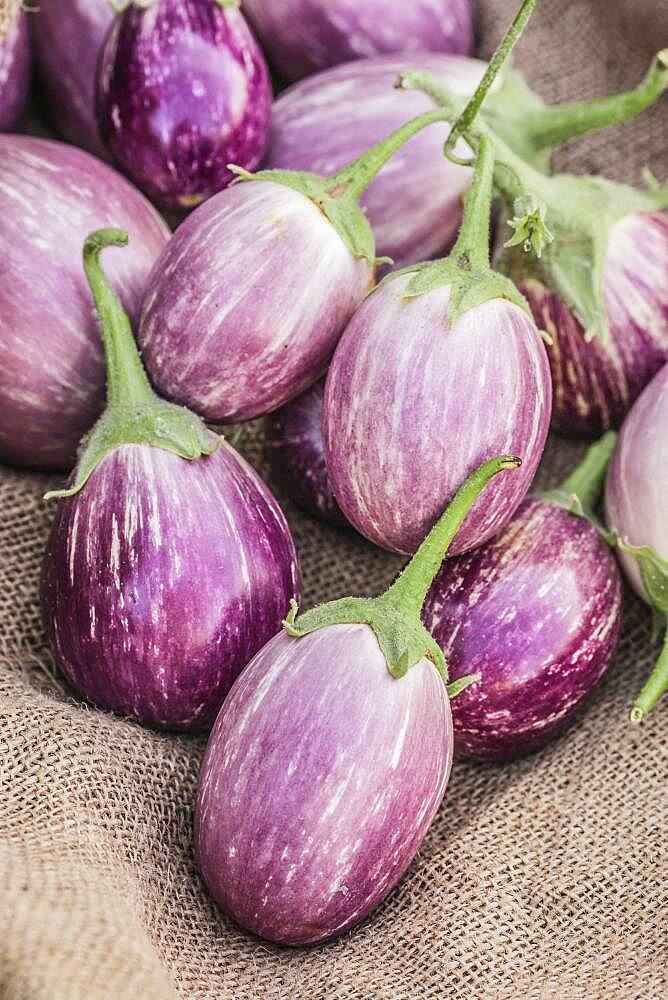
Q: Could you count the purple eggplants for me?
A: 14